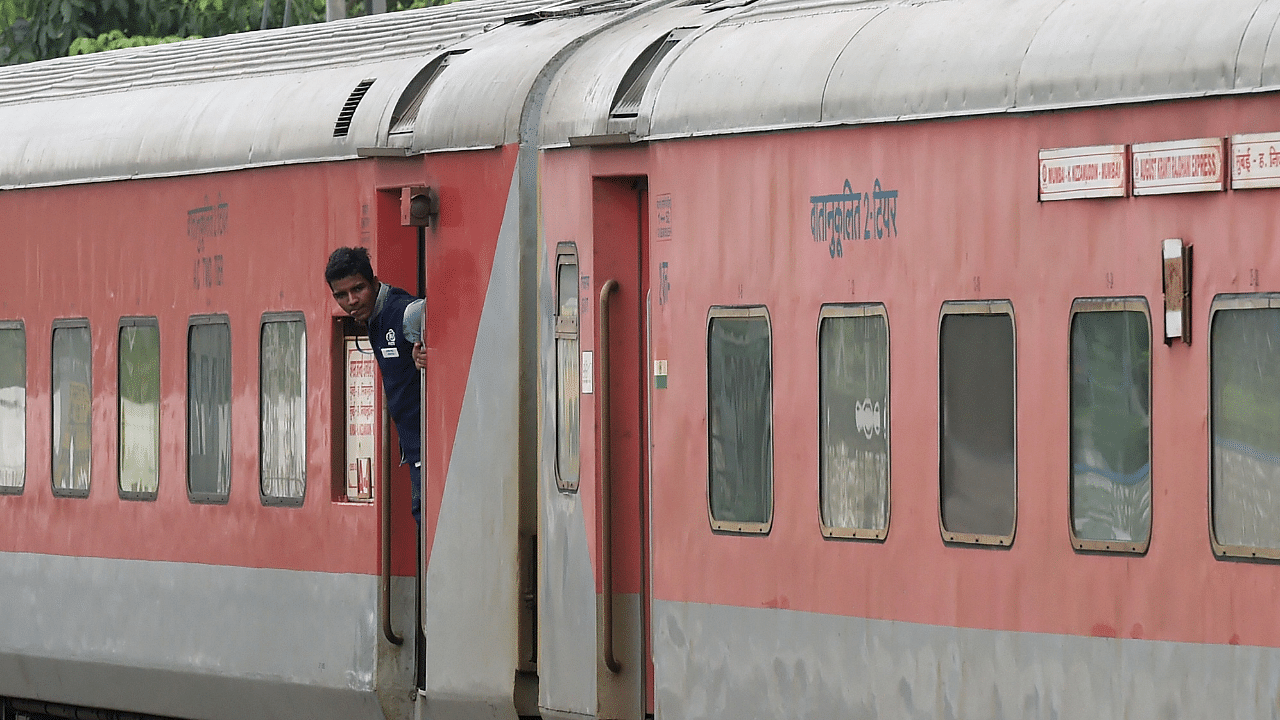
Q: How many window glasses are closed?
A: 11